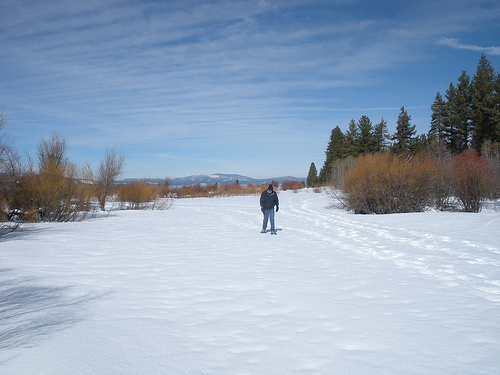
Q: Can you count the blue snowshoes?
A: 2